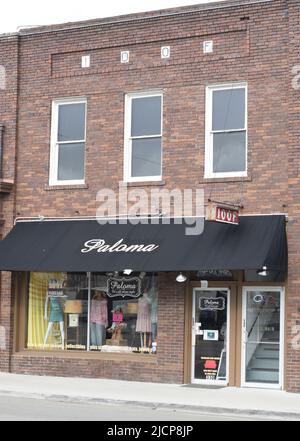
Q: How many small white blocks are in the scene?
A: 4